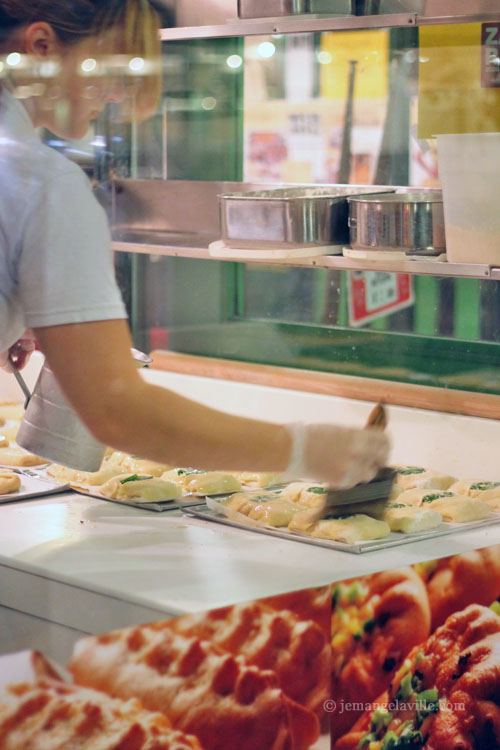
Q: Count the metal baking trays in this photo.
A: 3